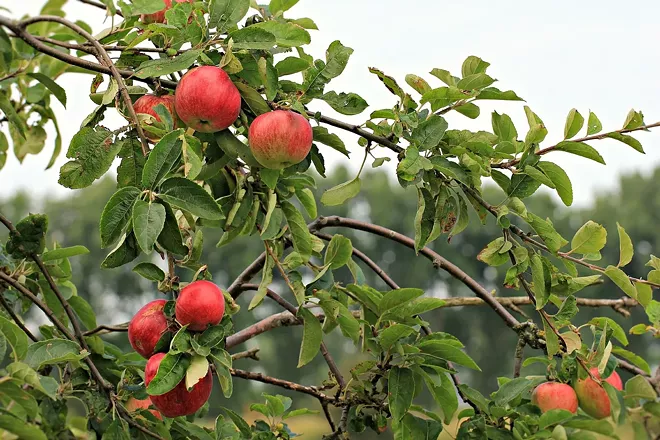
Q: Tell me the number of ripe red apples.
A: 11